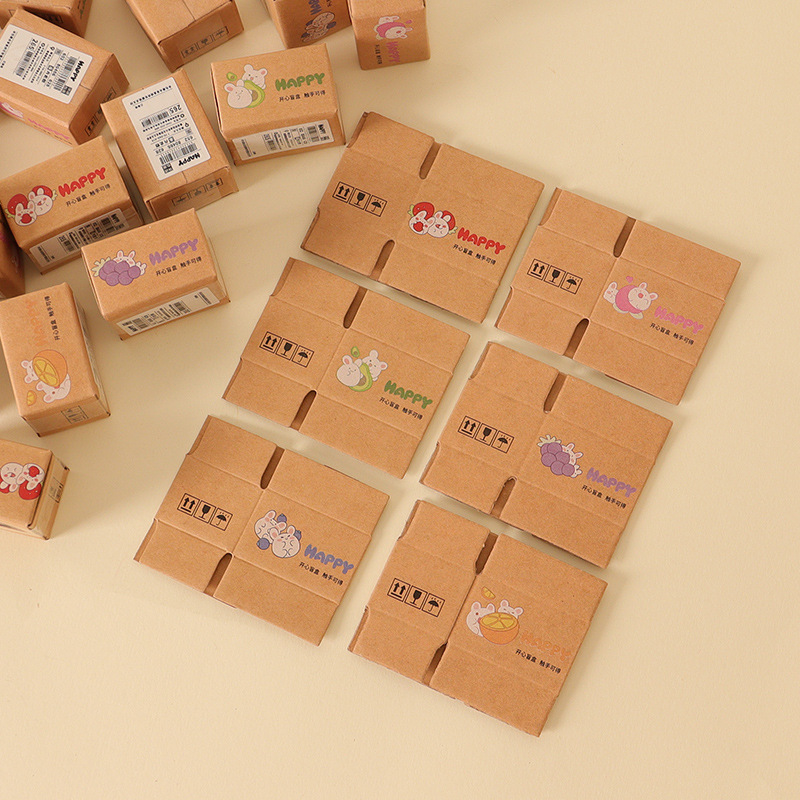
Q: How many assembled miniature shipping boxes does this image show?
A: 12